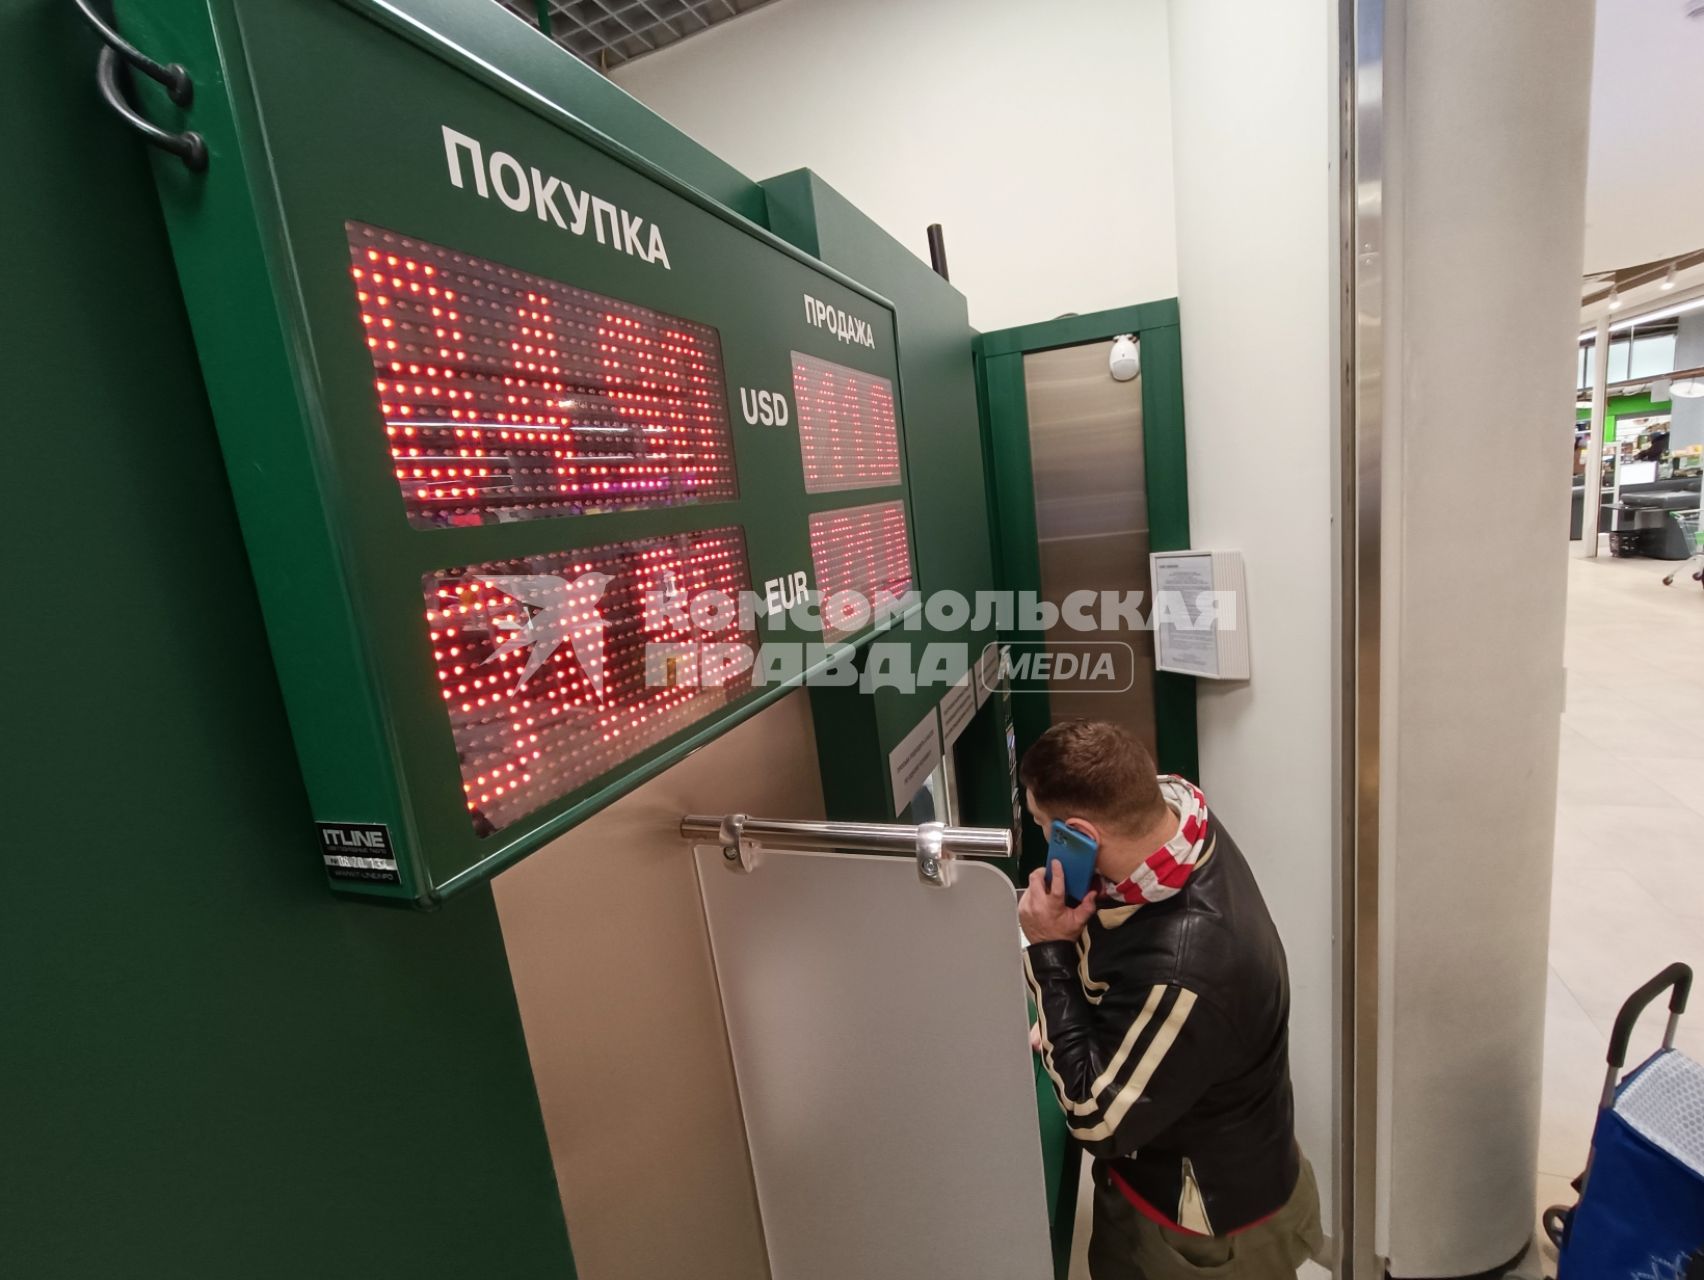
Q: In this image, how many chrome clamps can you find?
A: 2